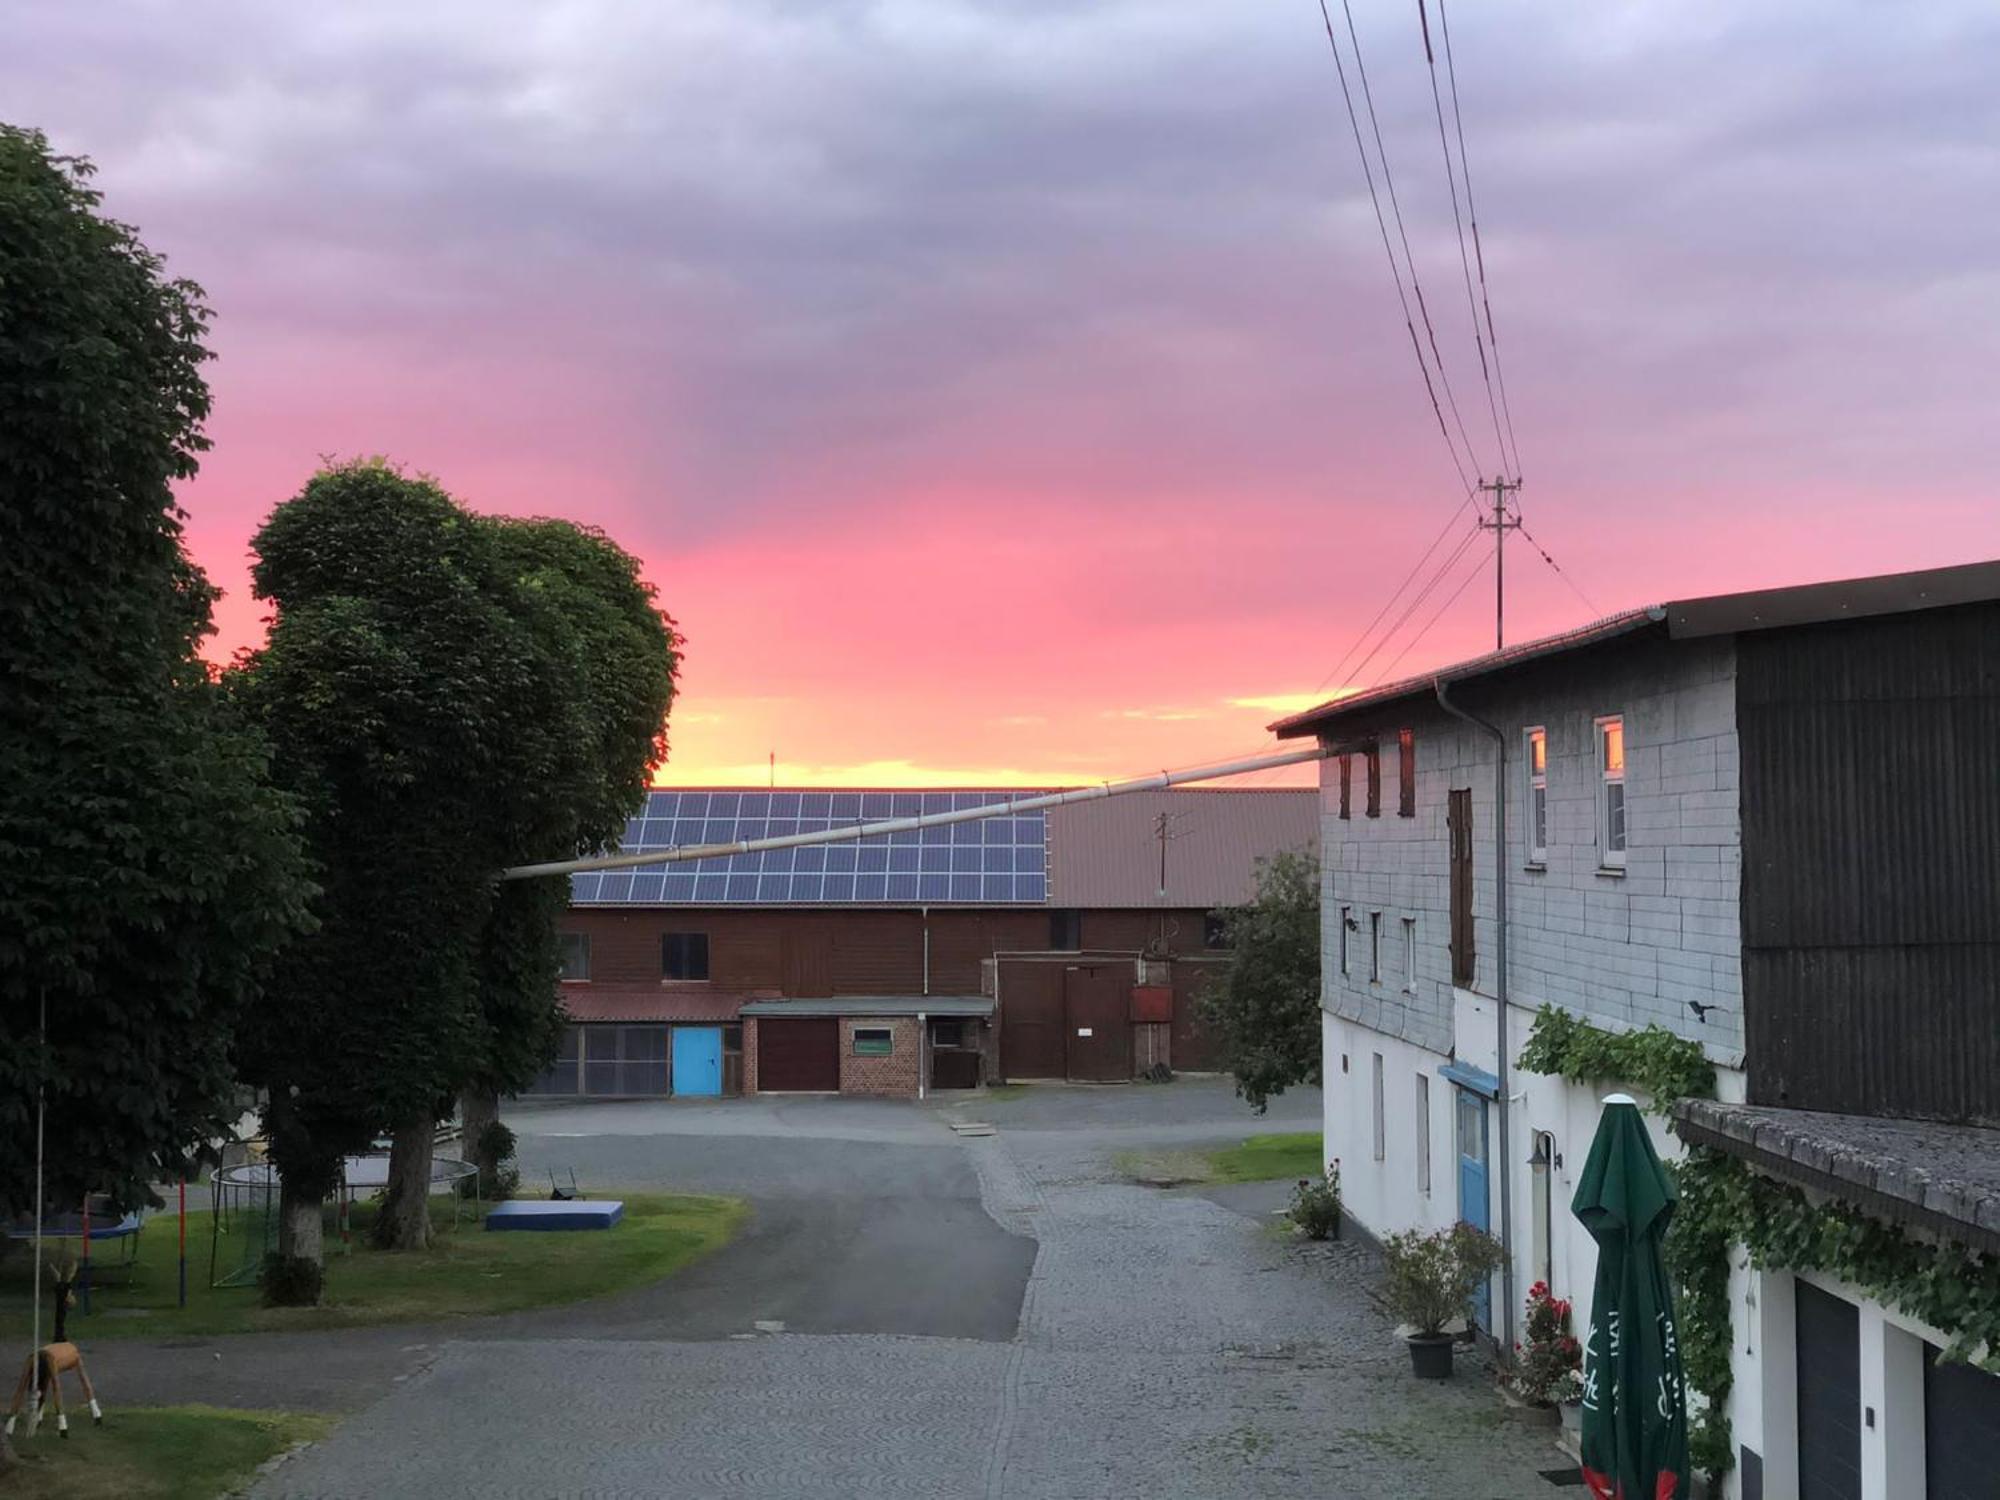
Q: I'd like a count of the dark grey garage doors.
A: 2